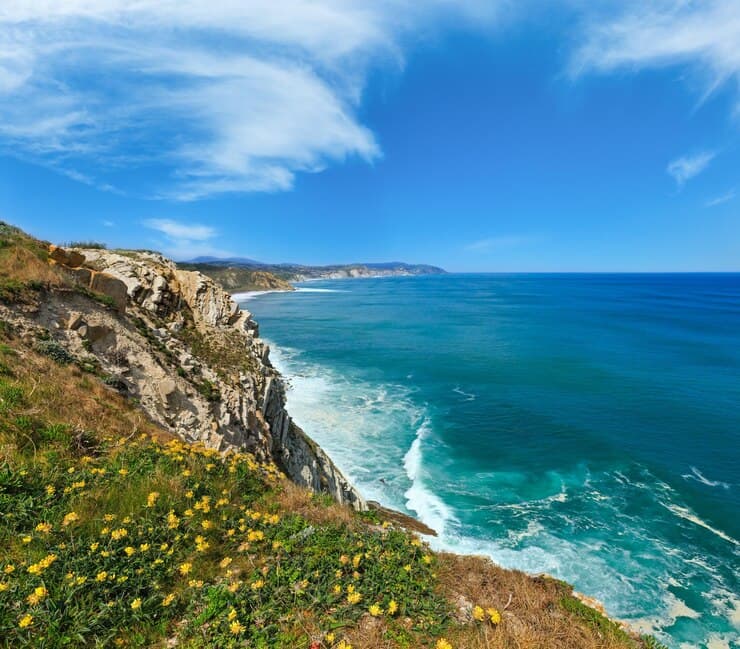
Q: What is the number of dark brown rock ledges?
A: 1